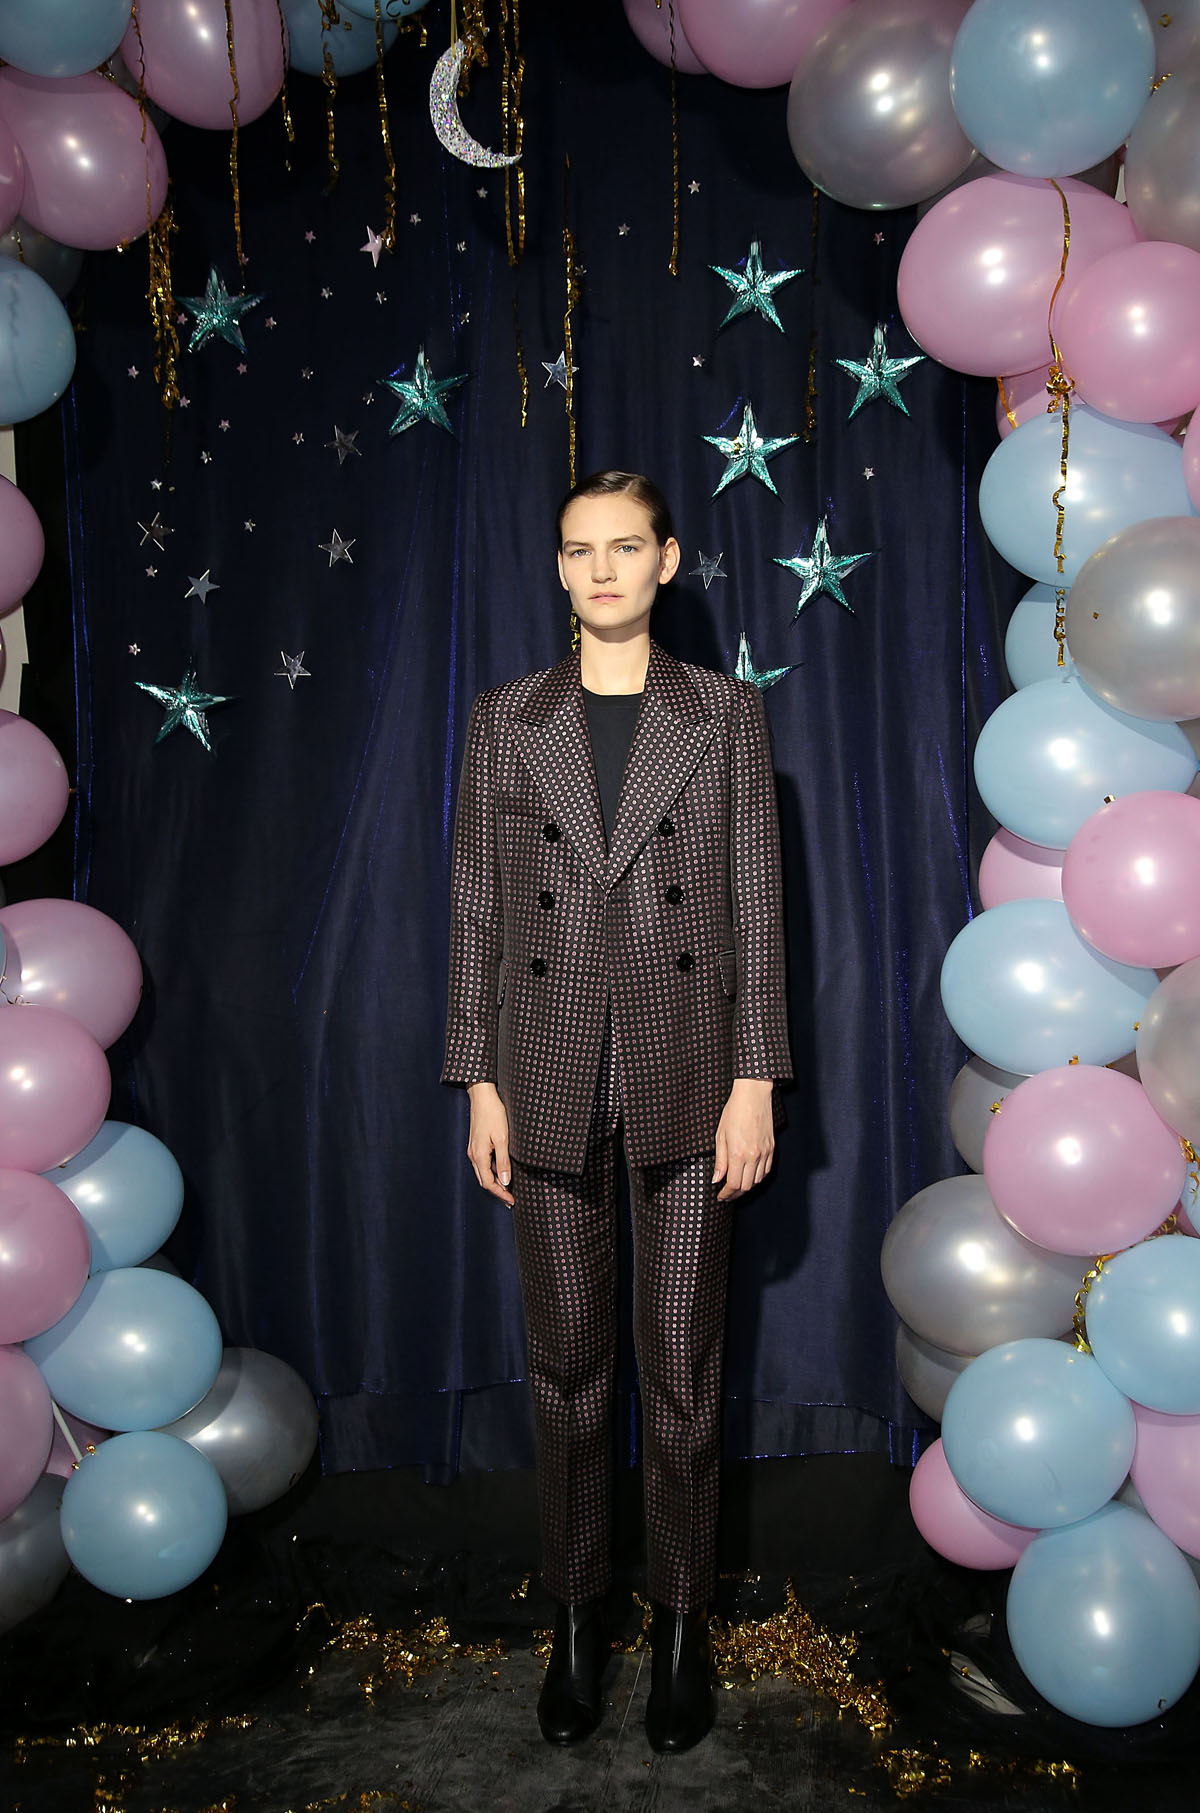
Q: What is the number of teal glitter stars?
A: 8